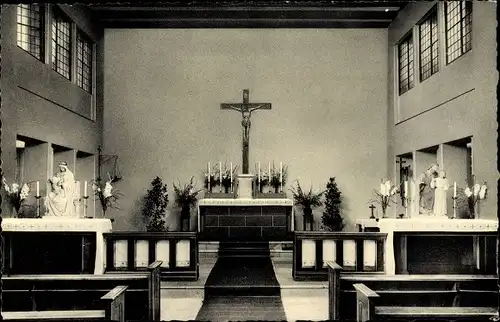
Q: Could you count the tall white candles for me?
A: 10